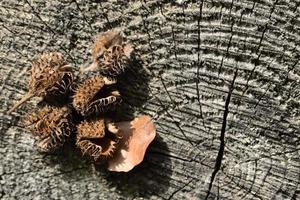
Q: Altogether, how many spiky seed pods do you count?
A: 5